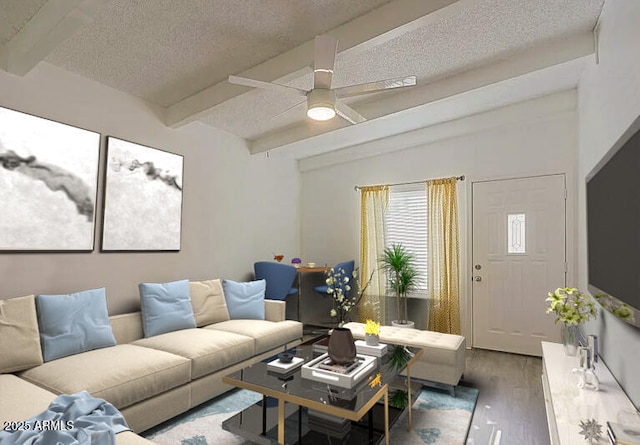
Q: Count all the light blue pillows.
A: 3